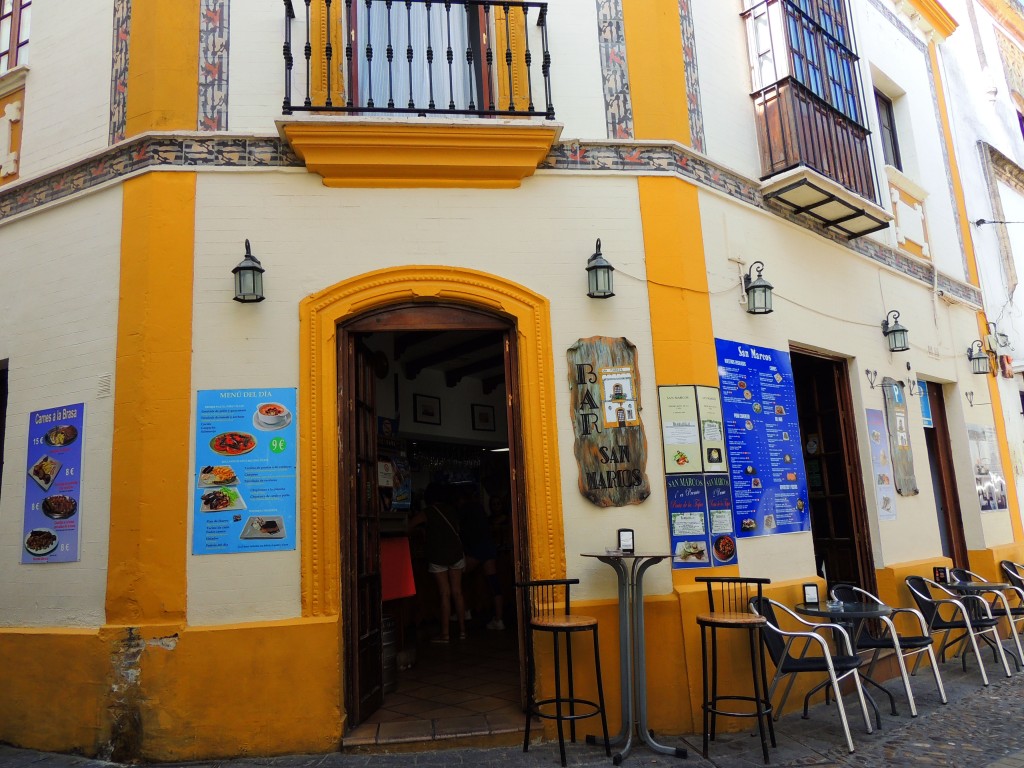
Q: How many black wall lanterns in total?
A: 5